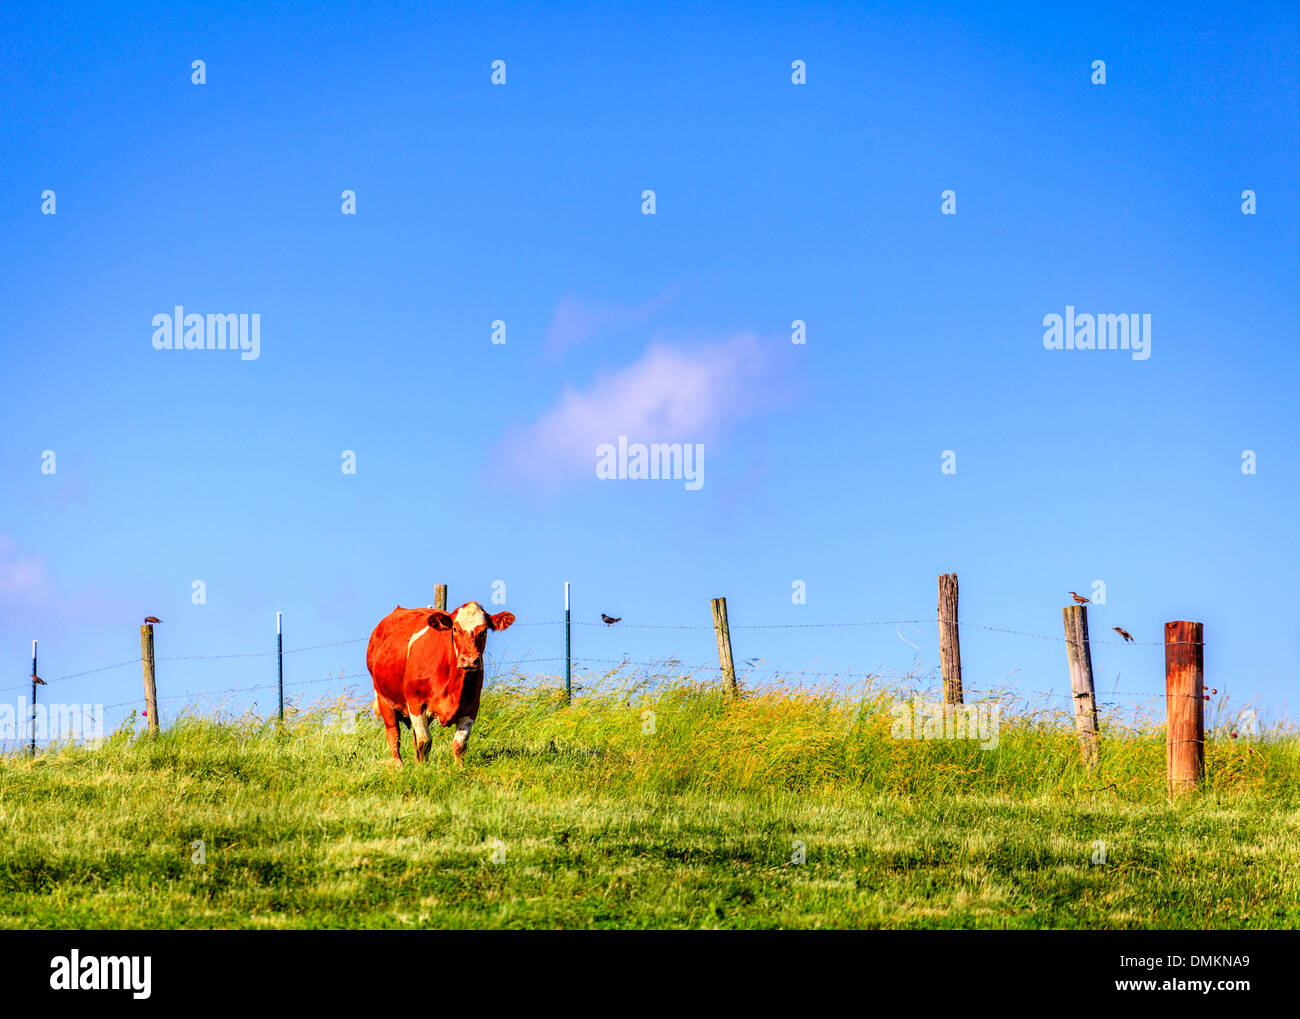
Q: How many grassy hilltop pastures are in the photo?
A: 1